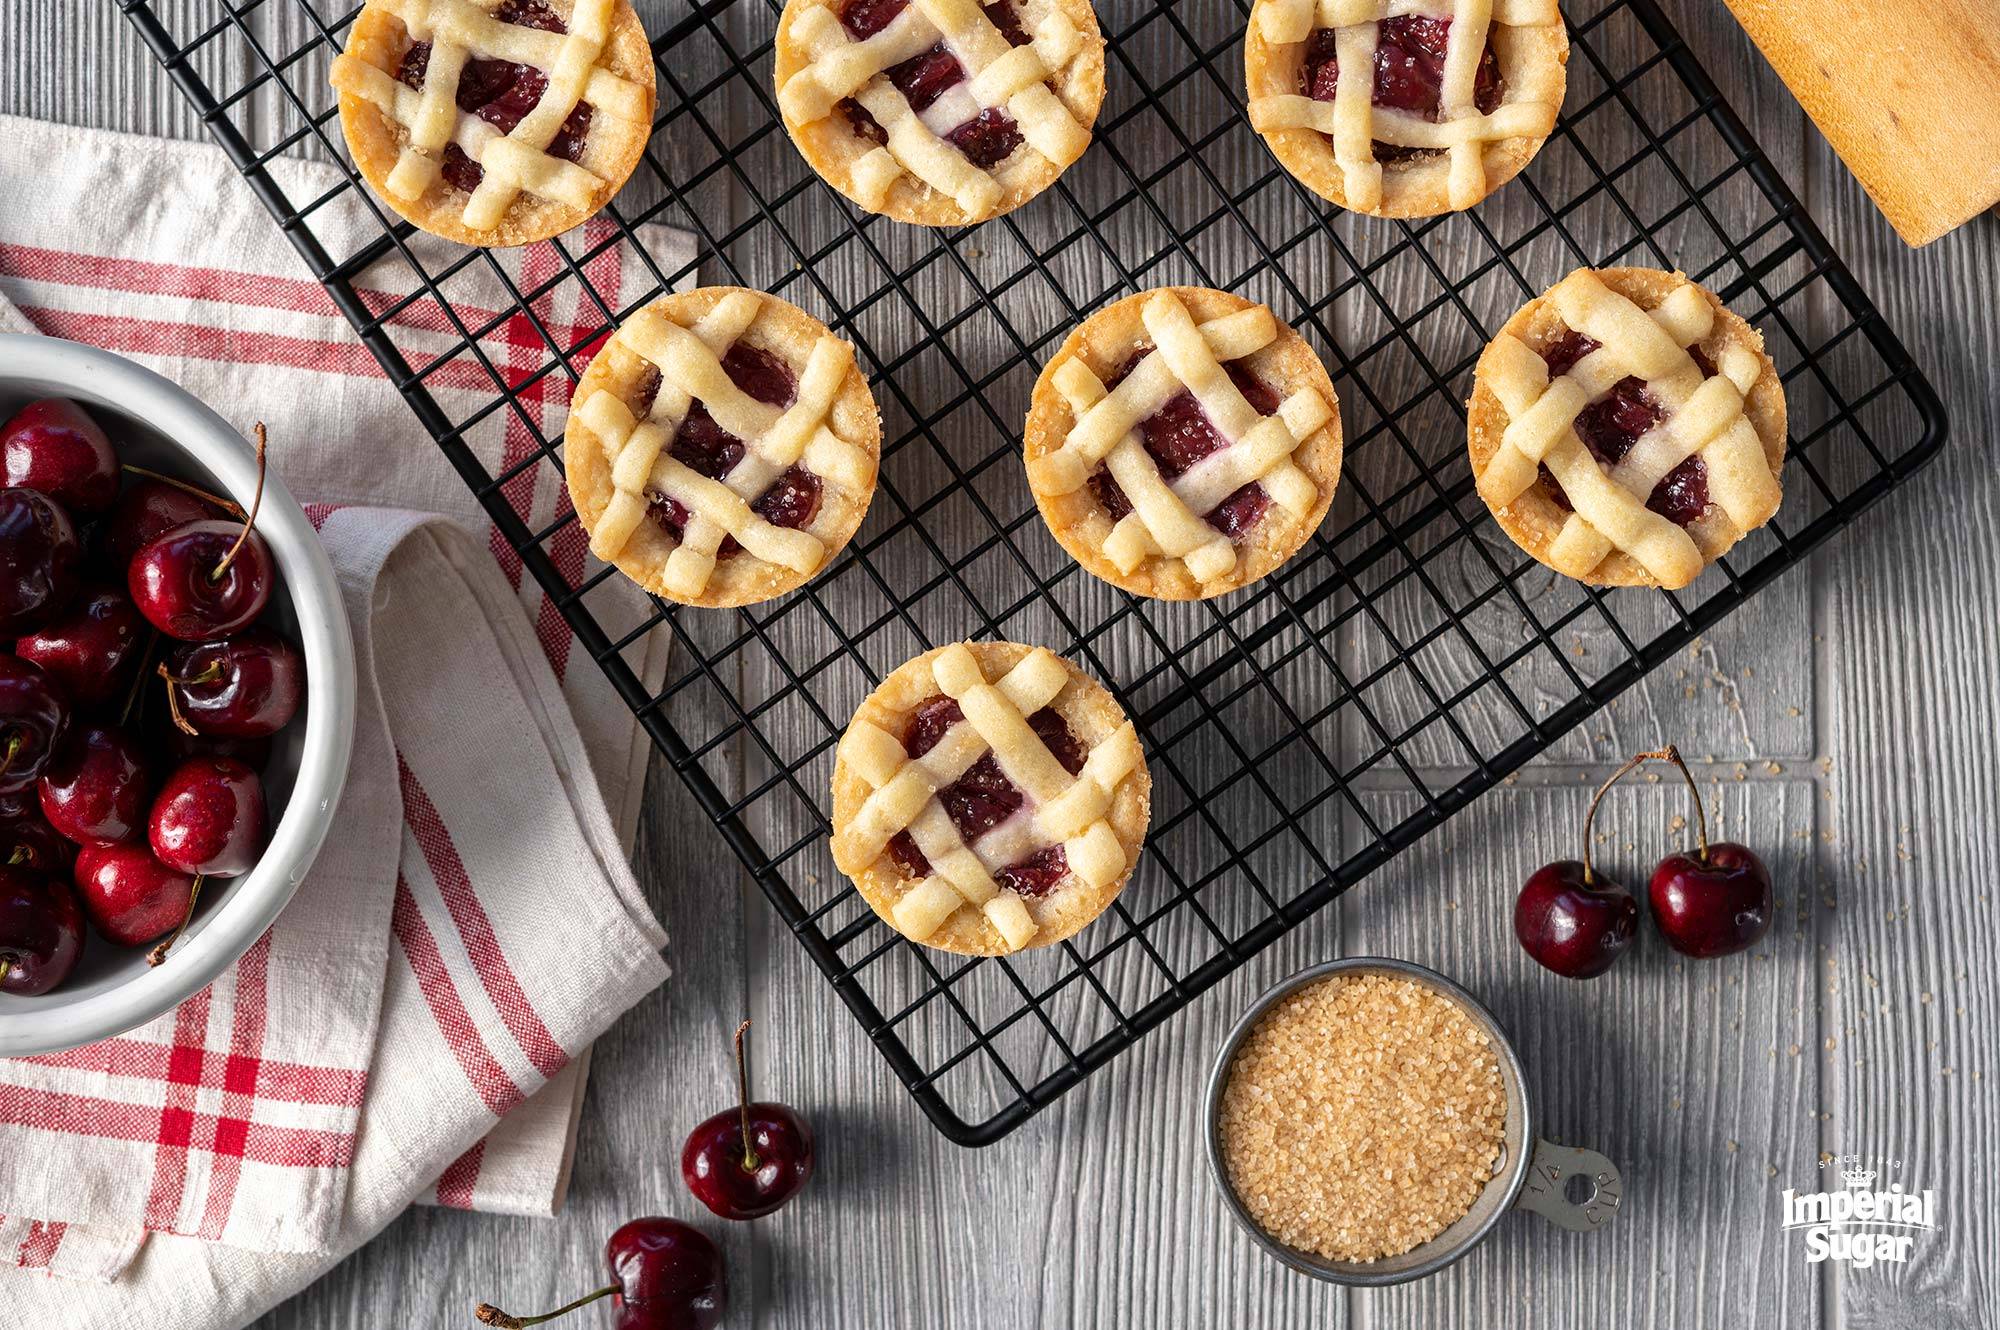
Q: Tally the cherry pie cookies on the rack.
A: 7